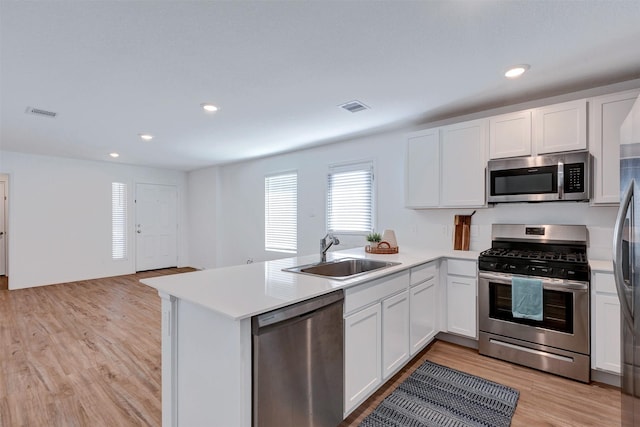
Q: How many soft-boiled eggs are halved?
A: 0